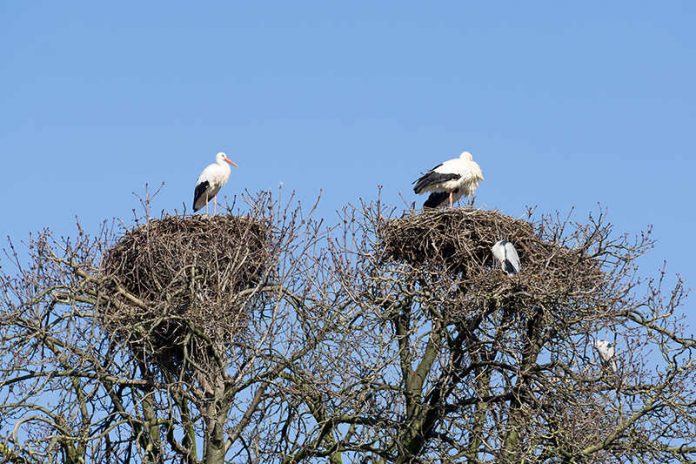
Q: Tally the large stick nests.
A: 2